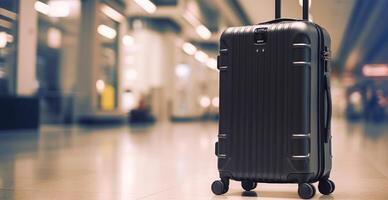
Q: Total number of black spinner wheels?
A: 4